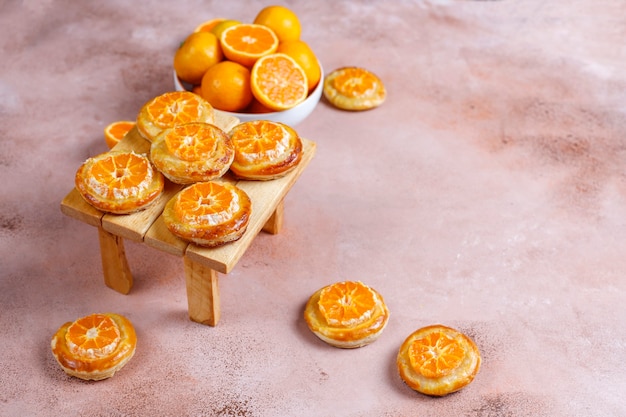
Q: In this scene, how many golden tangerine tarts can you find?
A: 9